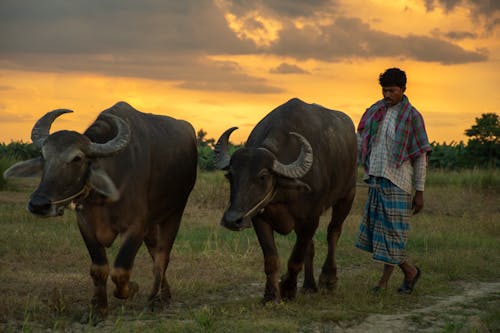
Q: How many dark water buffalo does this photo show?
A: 2